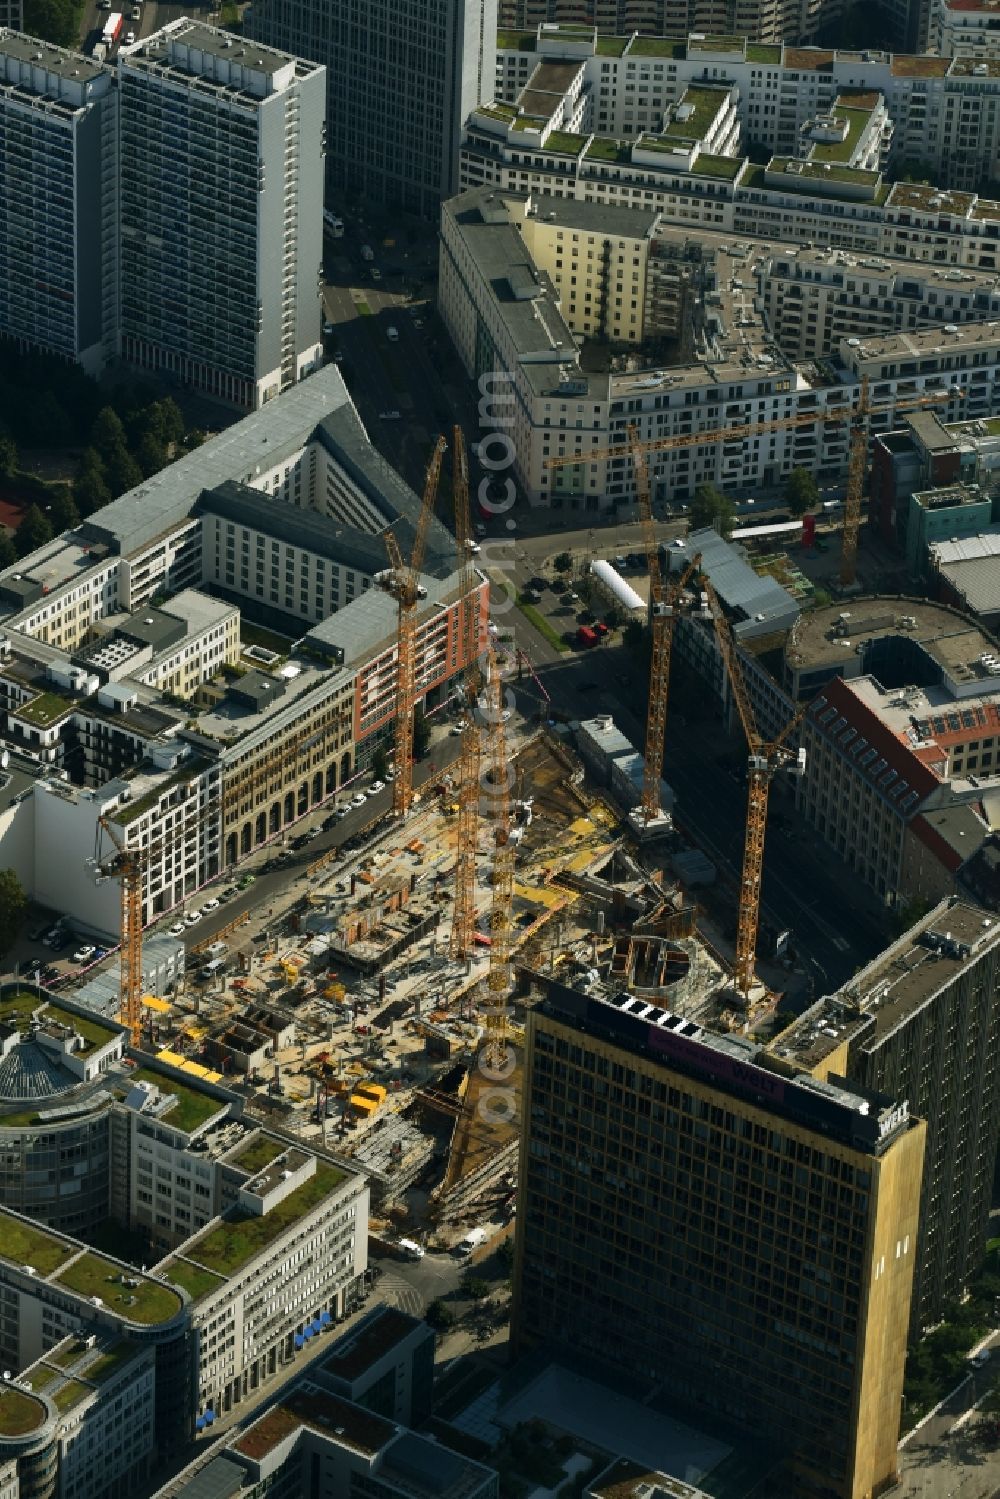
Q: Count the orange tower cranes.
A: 7